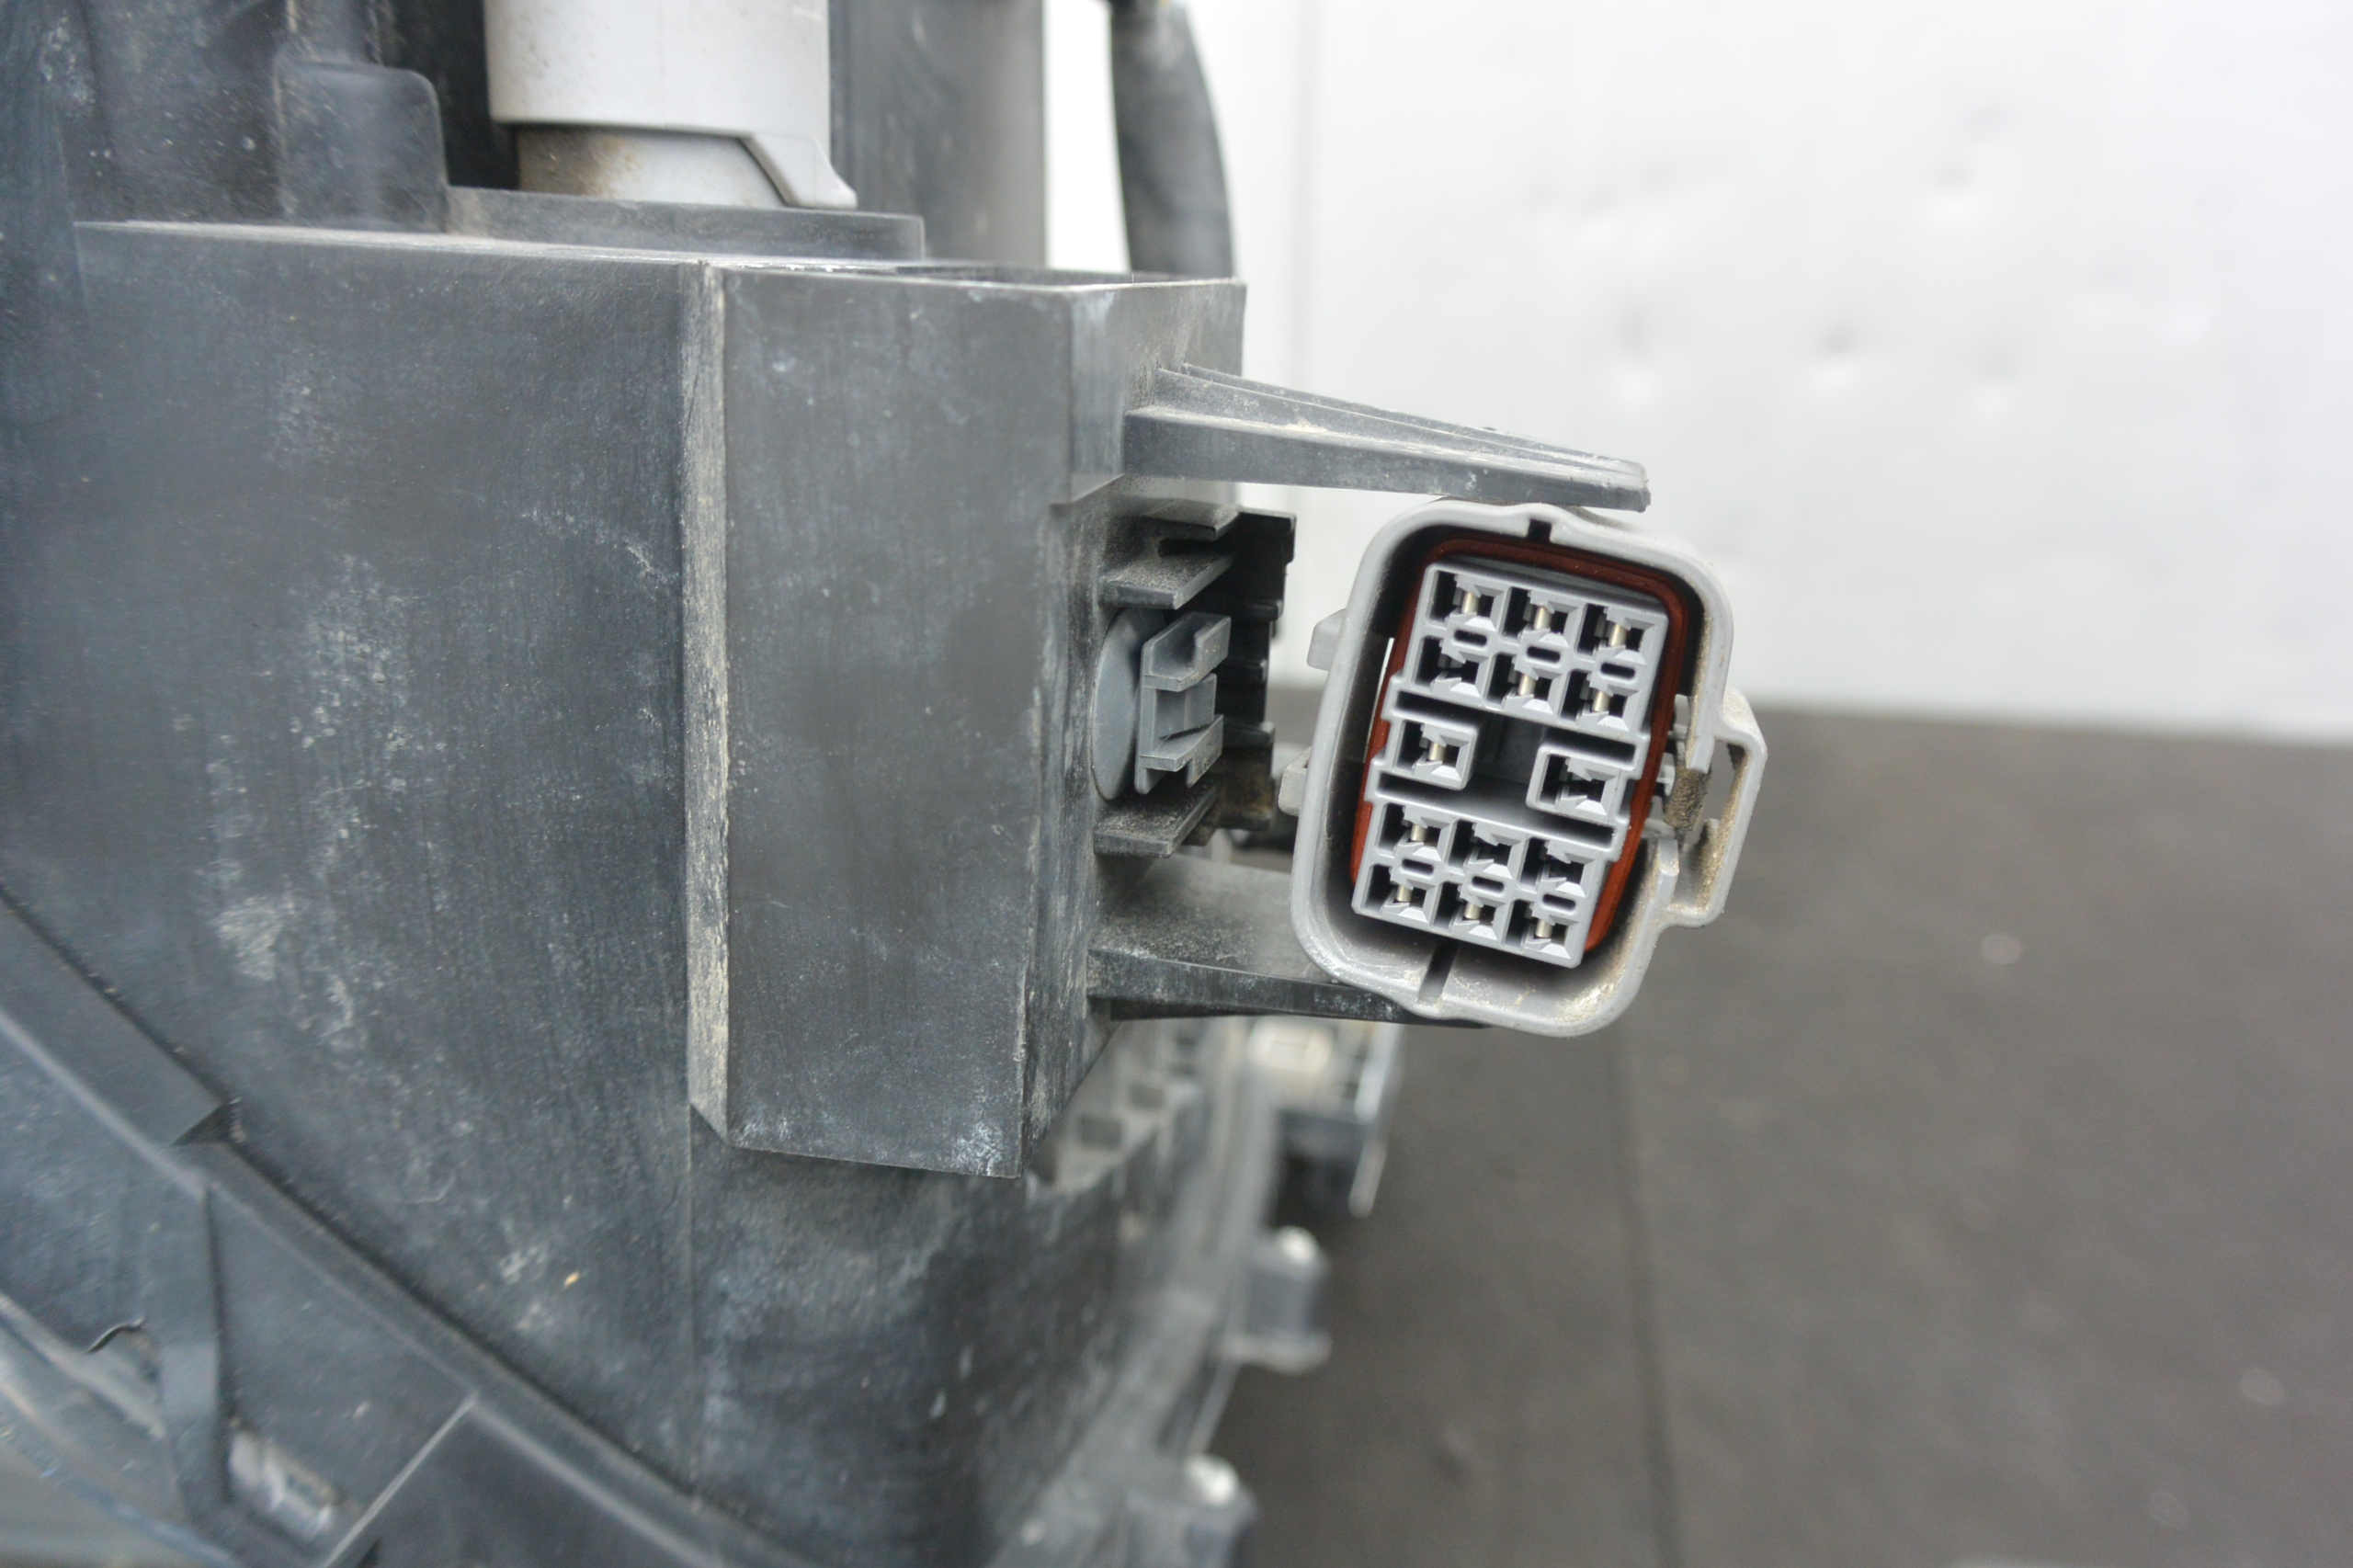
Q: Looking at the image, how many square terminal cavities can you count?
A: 14